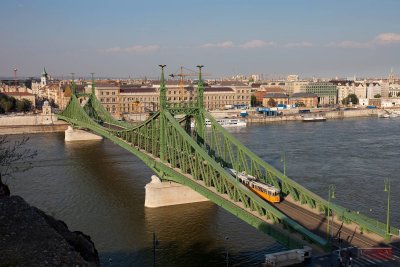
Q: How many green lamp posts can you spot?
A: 3